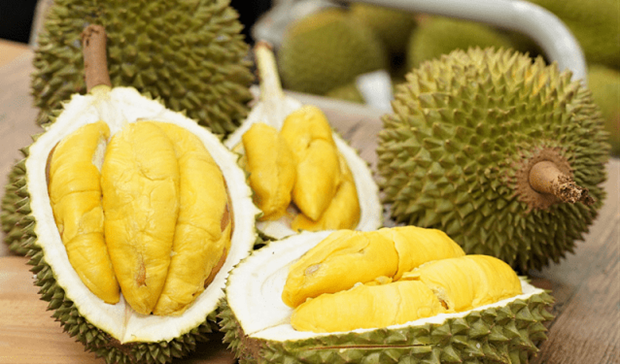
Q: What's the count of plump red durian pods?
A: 0